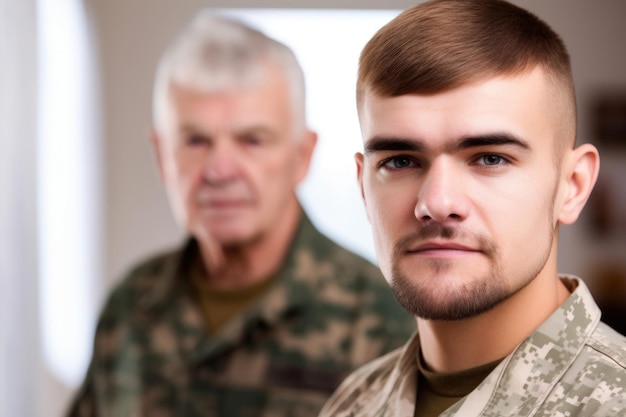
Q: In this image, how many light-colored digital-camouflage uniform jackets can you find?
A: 1